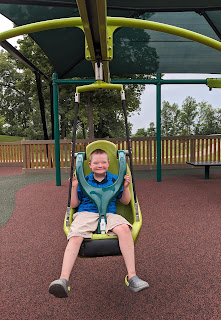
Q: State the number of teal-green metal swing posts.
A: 2